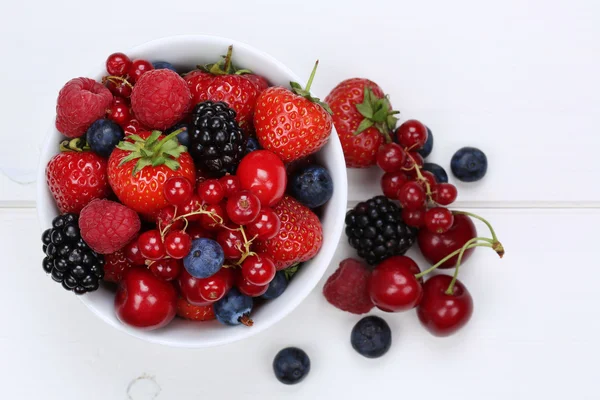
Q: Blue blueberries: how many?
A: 13